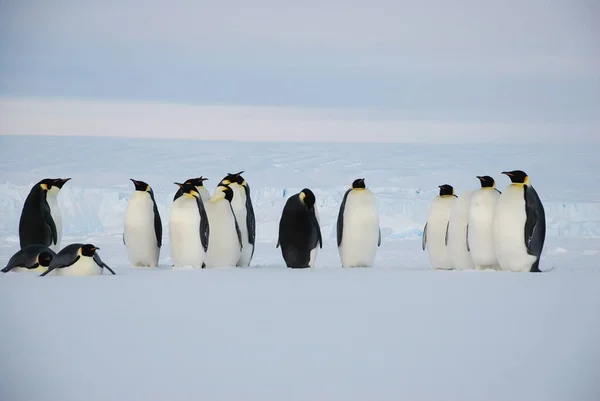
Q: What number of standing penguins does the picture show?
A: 14